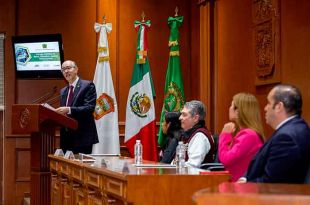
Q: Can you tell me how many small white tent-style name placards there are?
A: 4